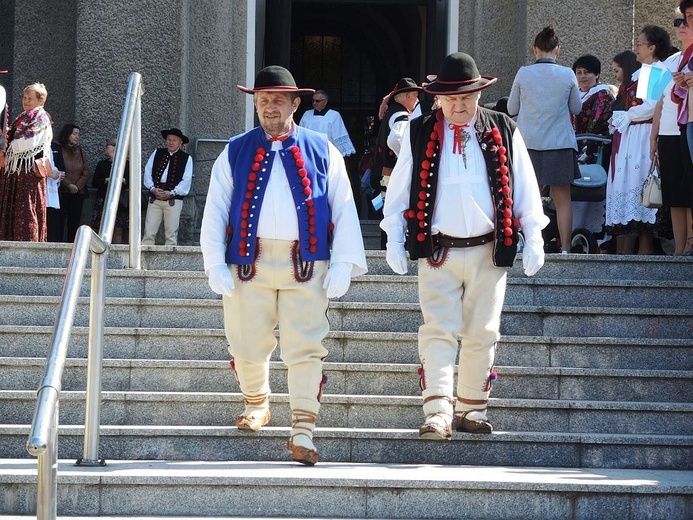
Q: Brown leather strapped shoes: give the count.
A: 4